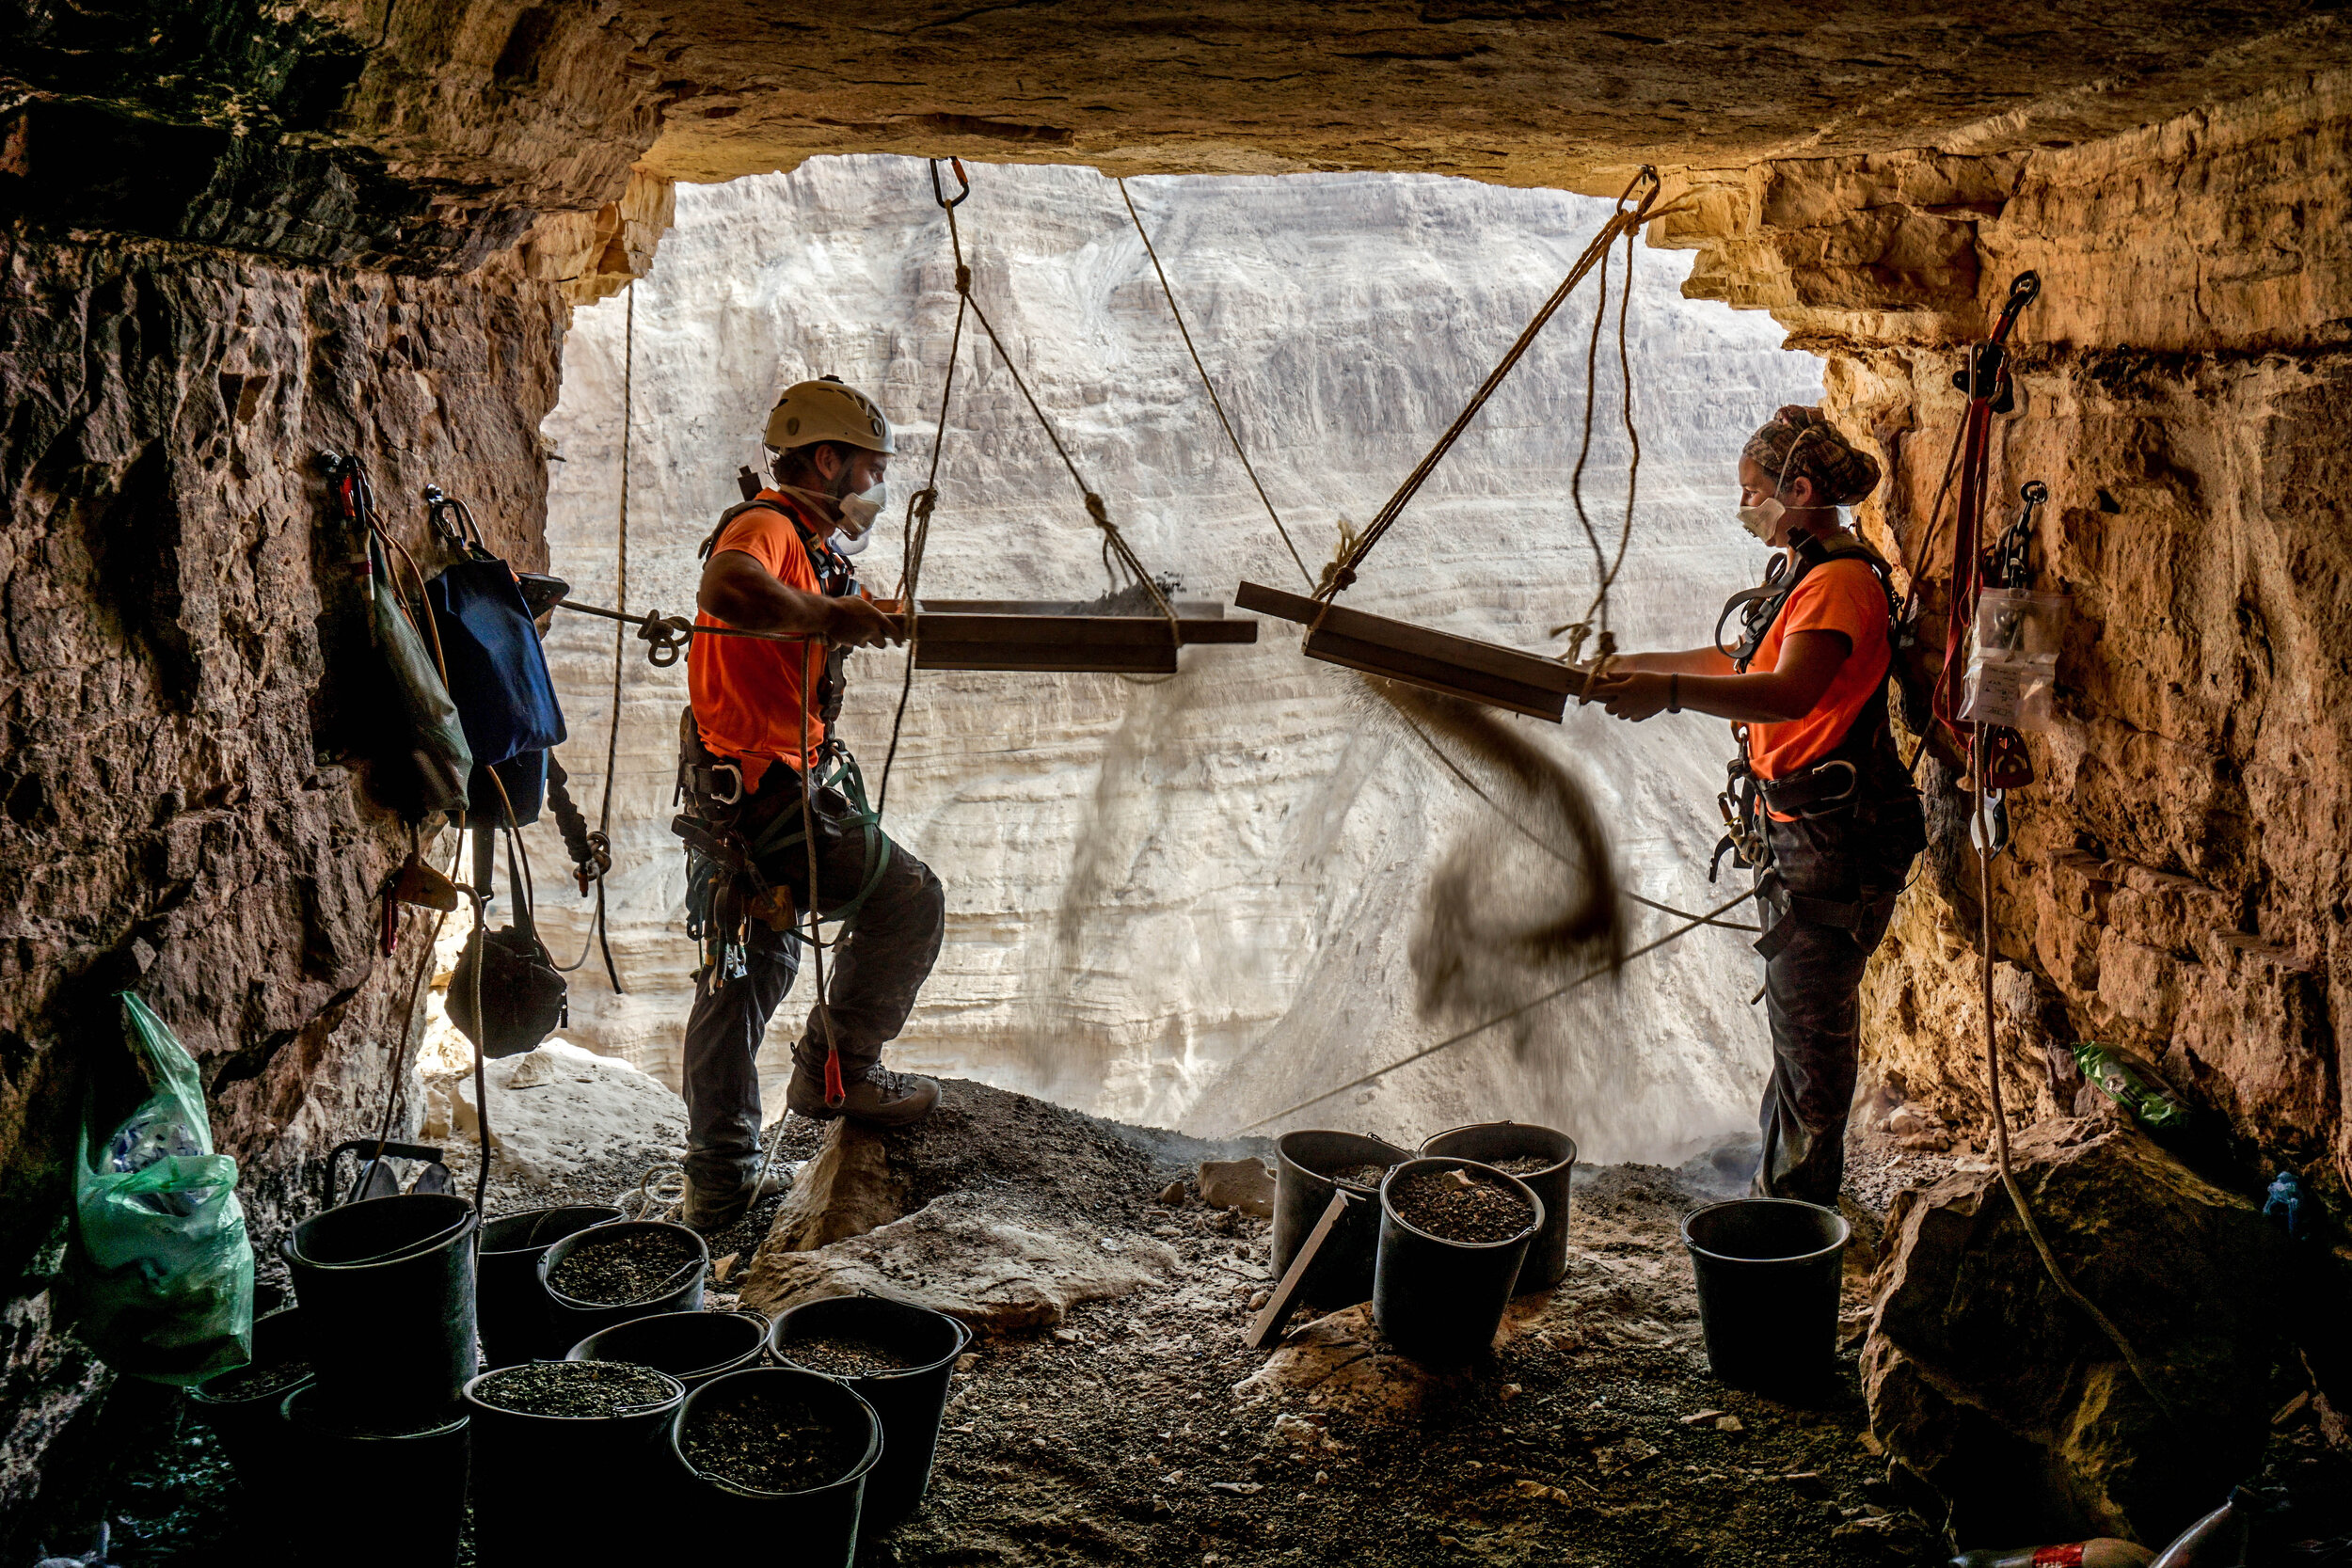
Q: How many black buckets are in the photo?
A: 13